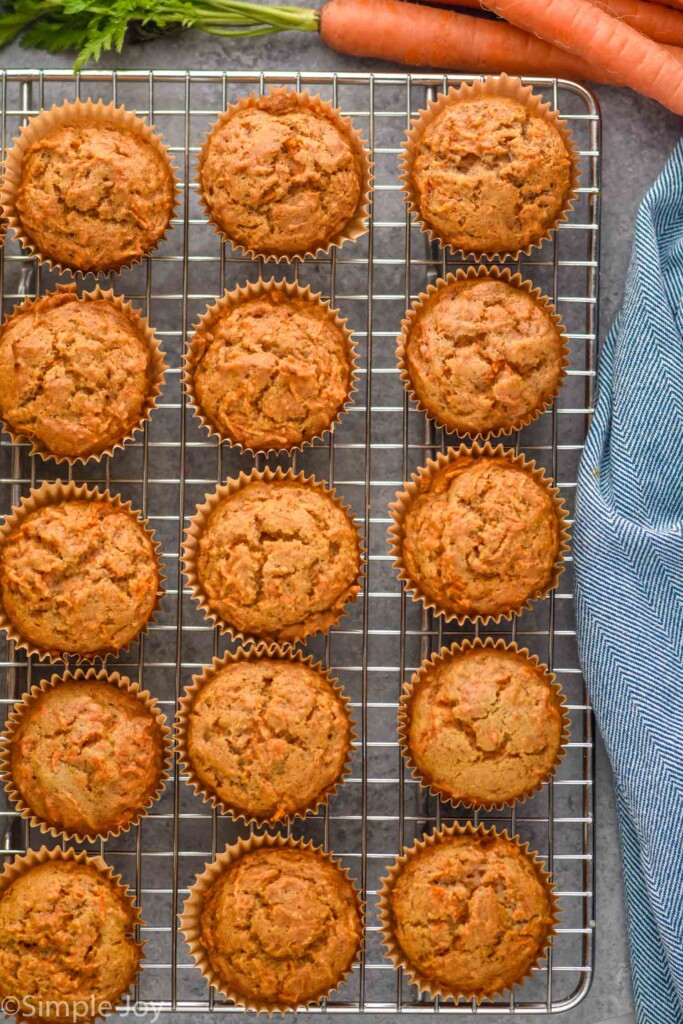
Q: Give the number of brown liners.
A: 15